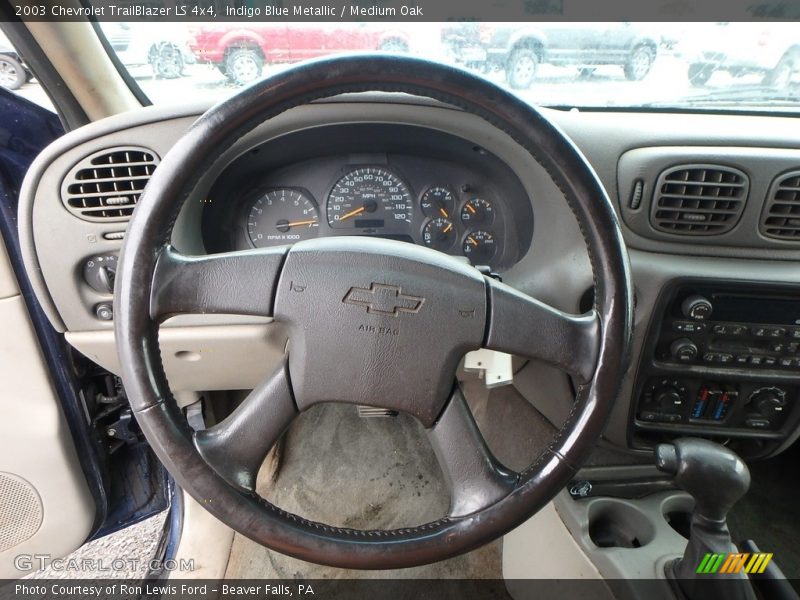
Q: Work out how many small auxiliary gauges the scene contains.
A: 4